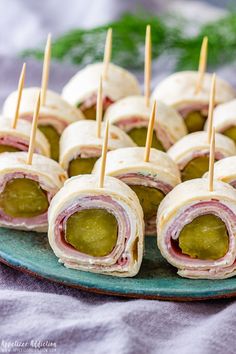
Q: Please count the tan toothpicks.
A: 11